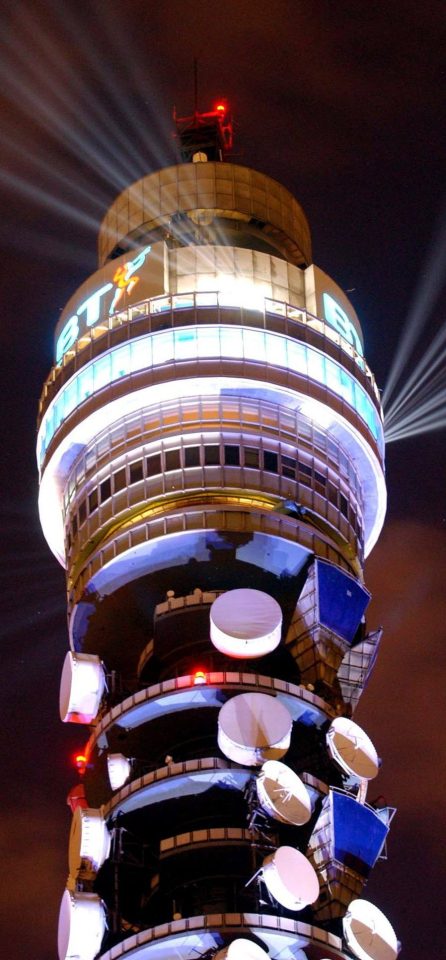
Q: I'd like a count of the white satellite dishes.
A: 11